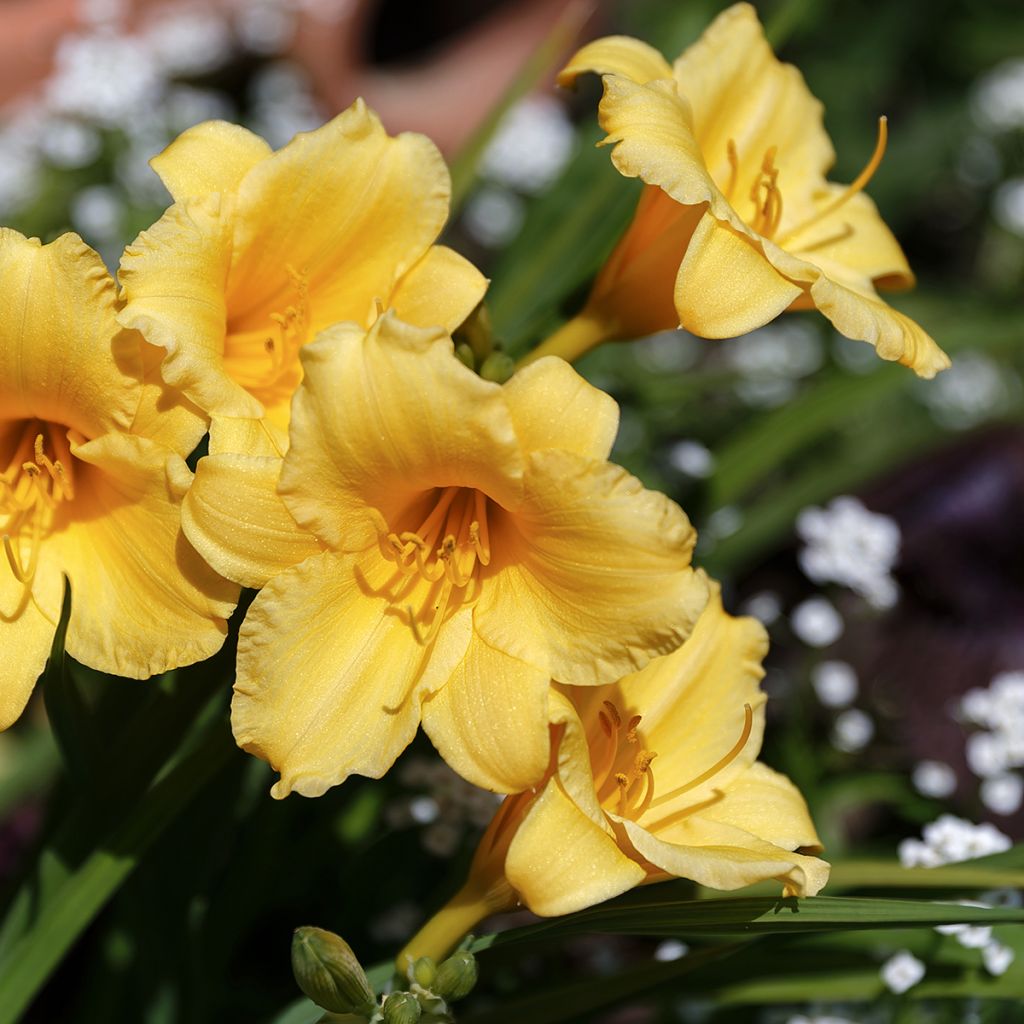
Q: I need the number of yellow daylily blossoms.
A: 5